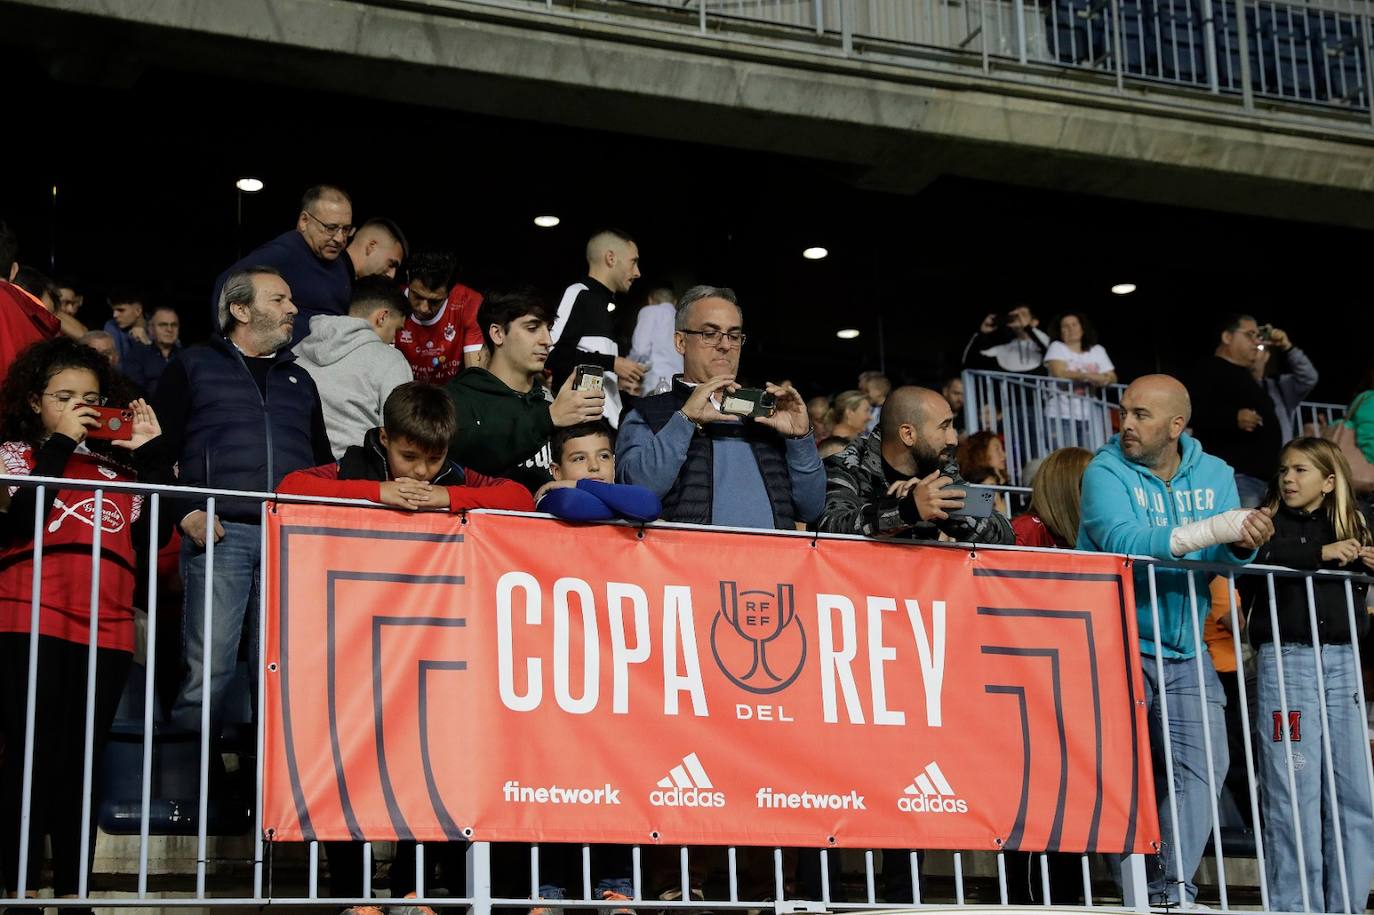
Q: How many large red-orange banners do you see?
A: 1